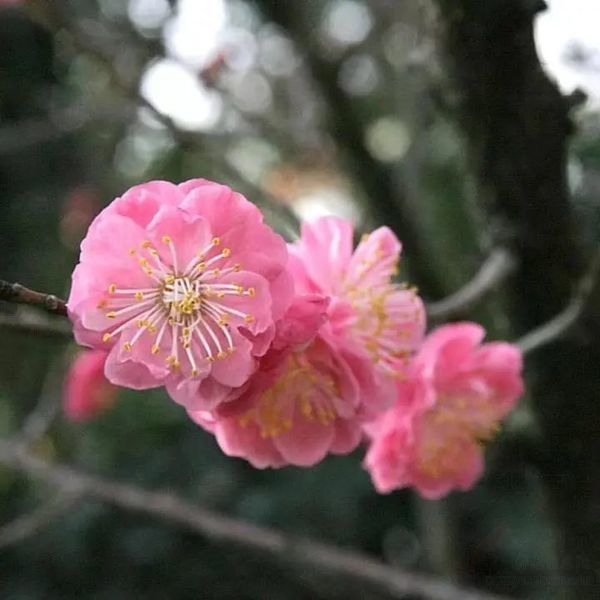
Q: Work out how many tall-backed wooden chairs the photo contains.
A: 0